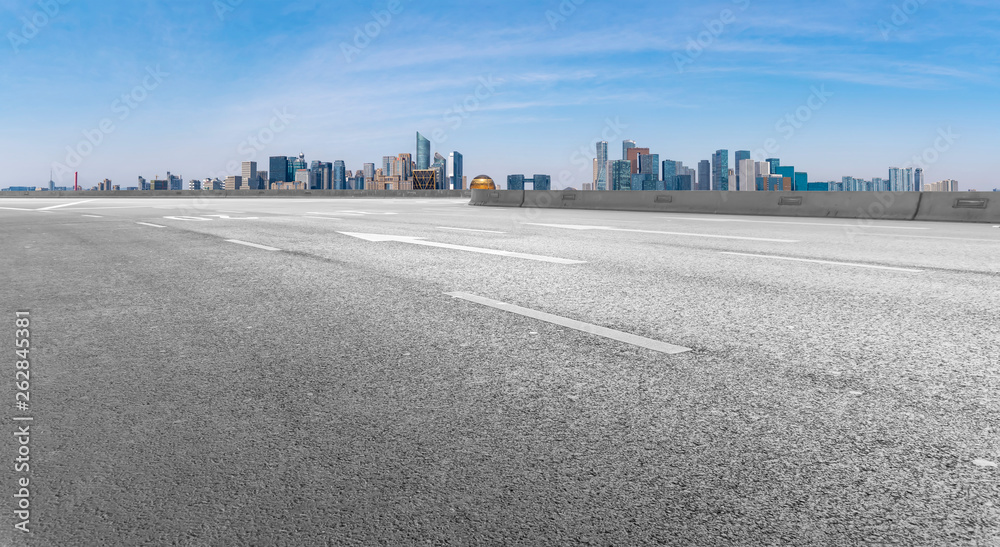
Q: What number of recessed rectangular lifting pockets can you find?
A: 5